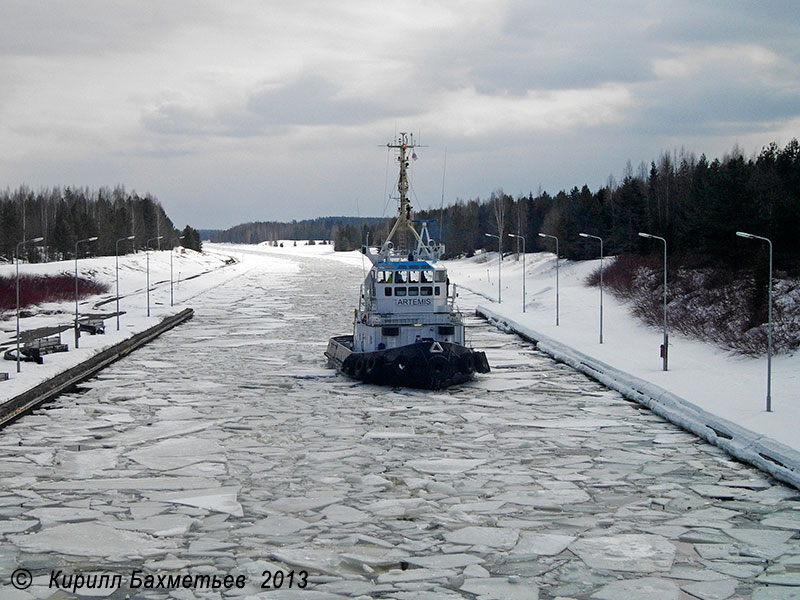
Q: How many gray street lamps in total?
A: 11